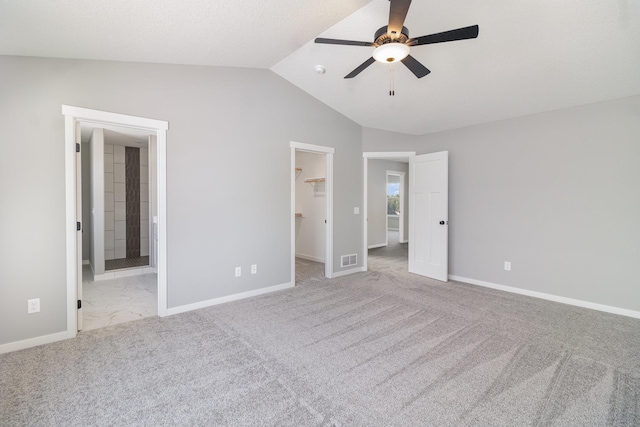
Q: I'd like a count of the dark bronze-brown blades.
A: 5